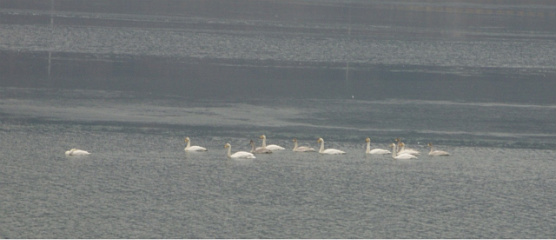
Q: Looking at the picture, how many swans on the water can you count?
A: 12